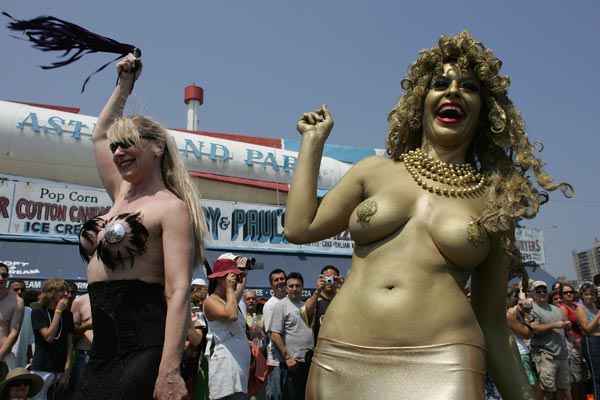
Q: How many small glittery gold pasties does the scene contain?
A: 2